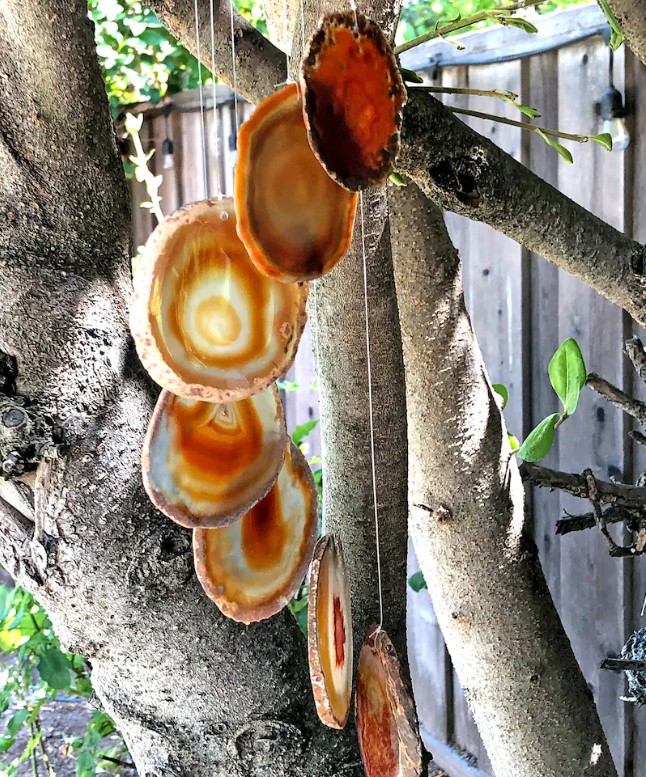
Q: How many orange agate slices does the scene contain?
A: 7